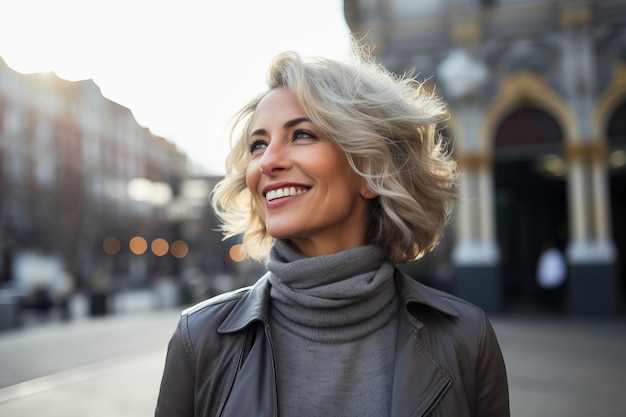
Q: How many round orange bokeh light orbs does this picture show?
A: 5